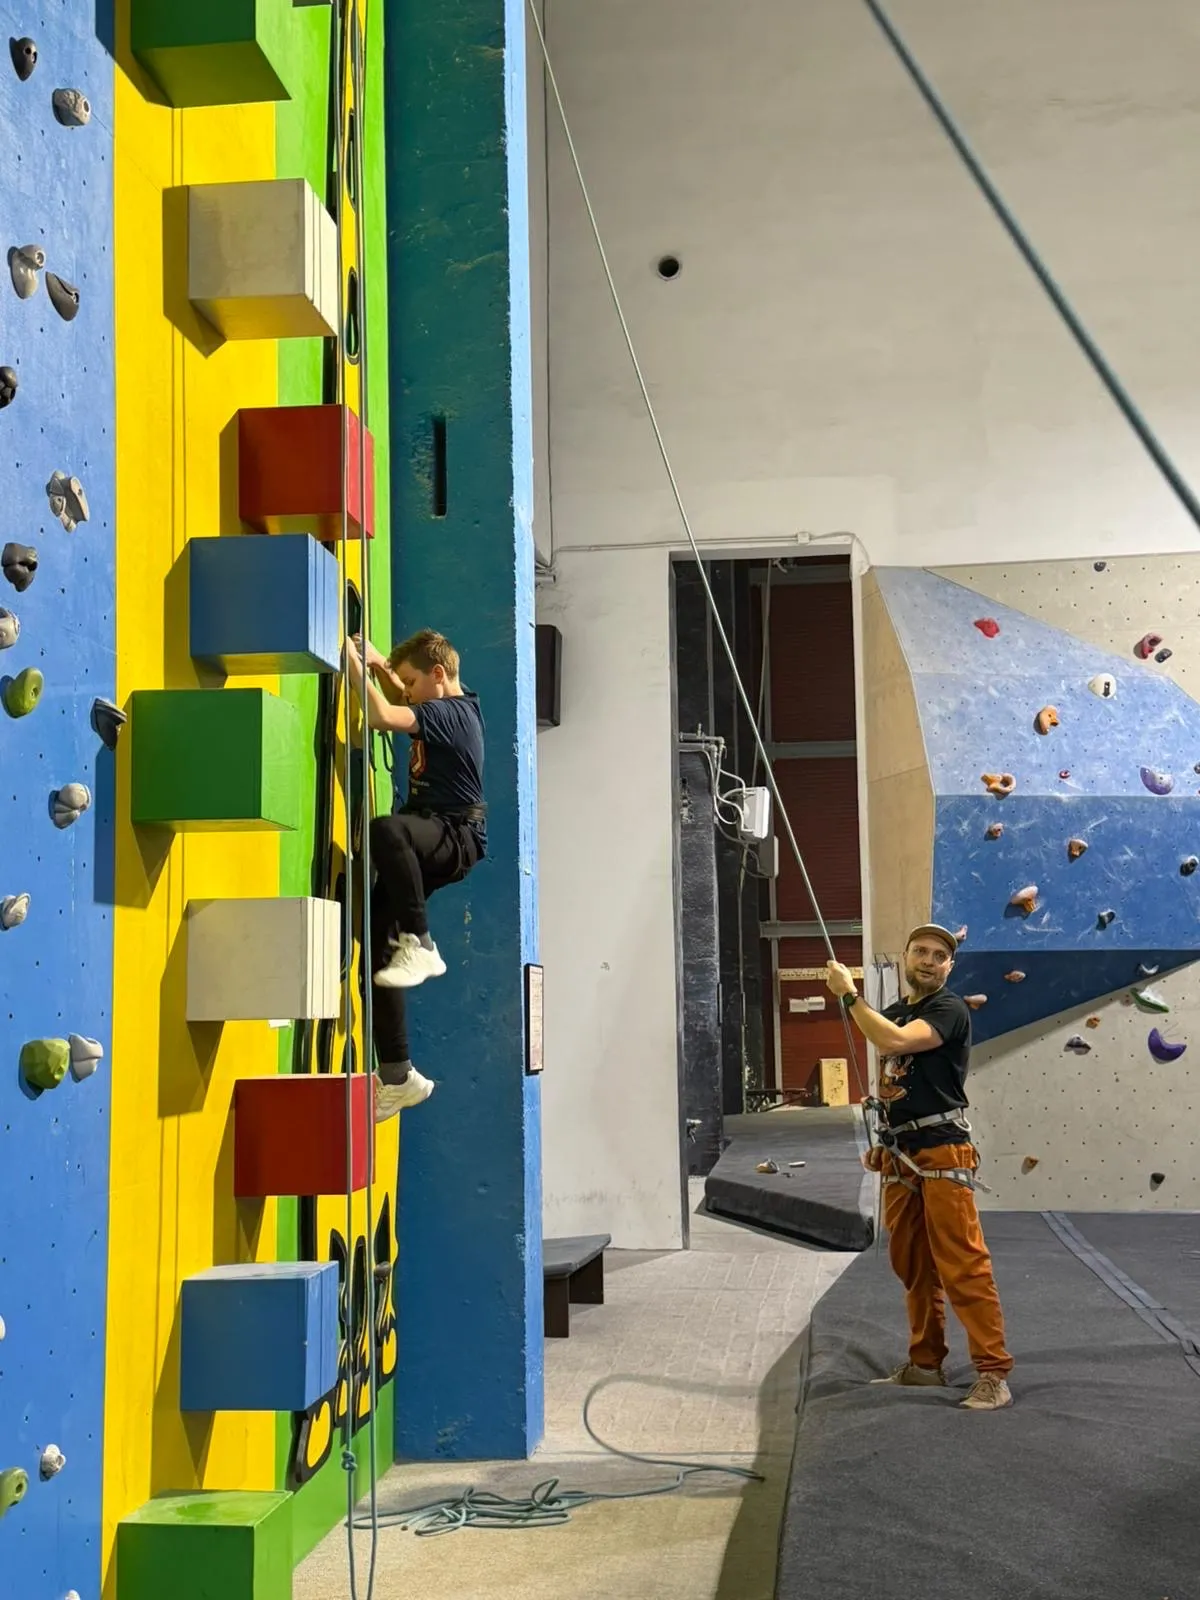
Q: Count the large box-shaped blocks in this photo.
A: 9